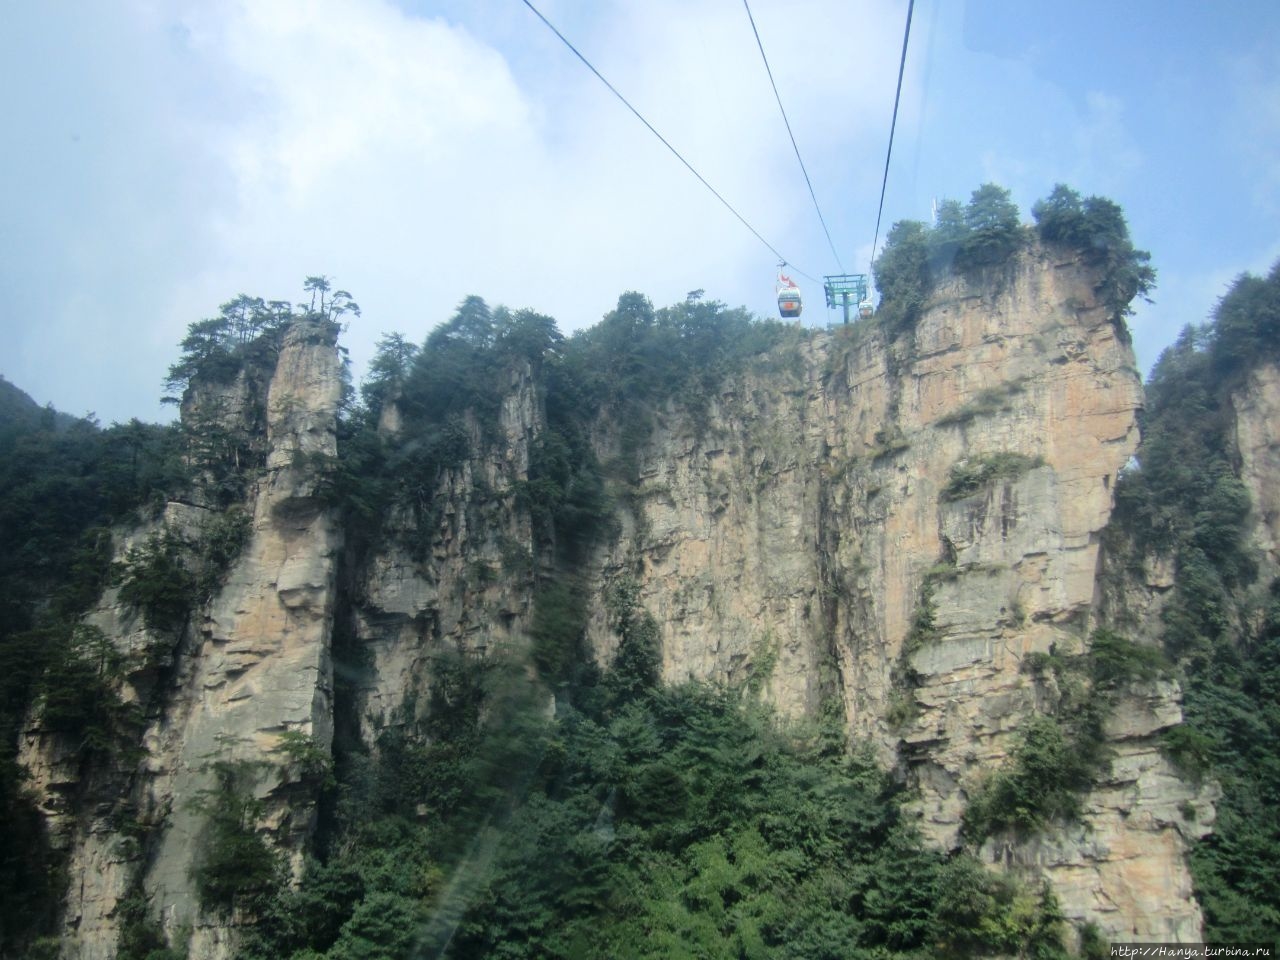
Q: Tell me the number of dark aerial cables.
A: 3